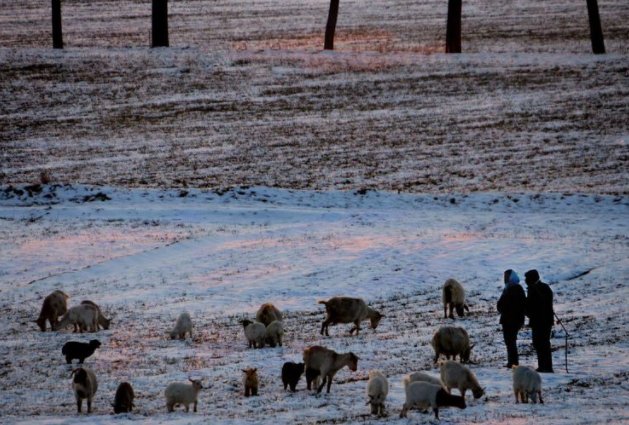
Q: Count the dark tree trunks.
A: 5